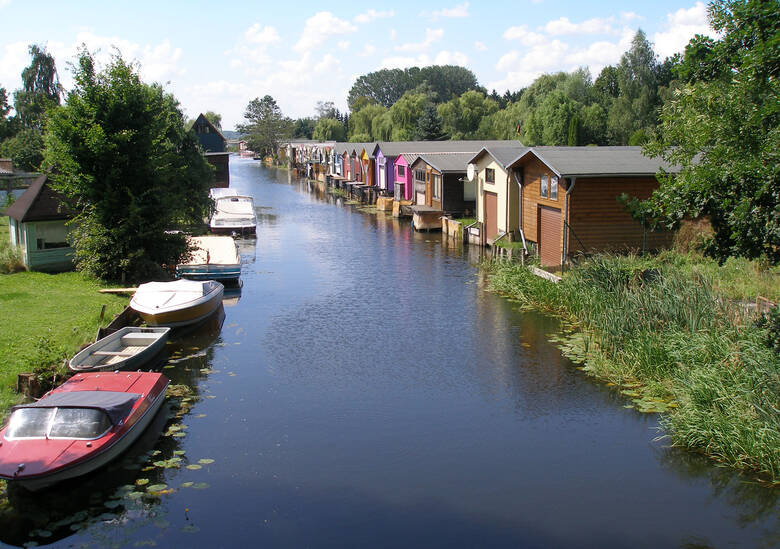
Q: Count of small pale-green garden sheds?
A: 1